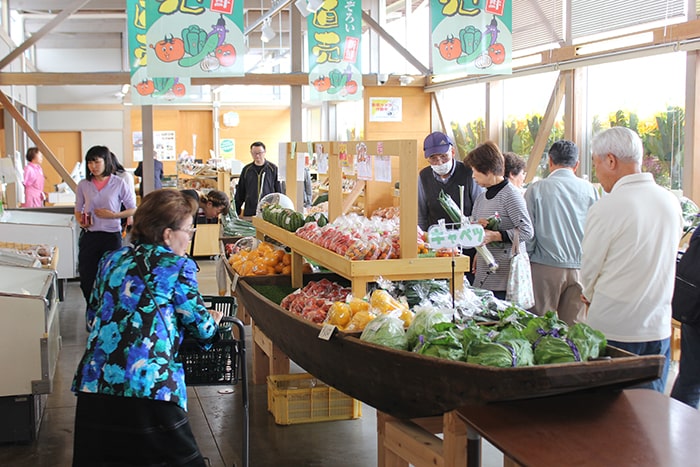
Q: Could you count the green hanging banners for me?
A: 4